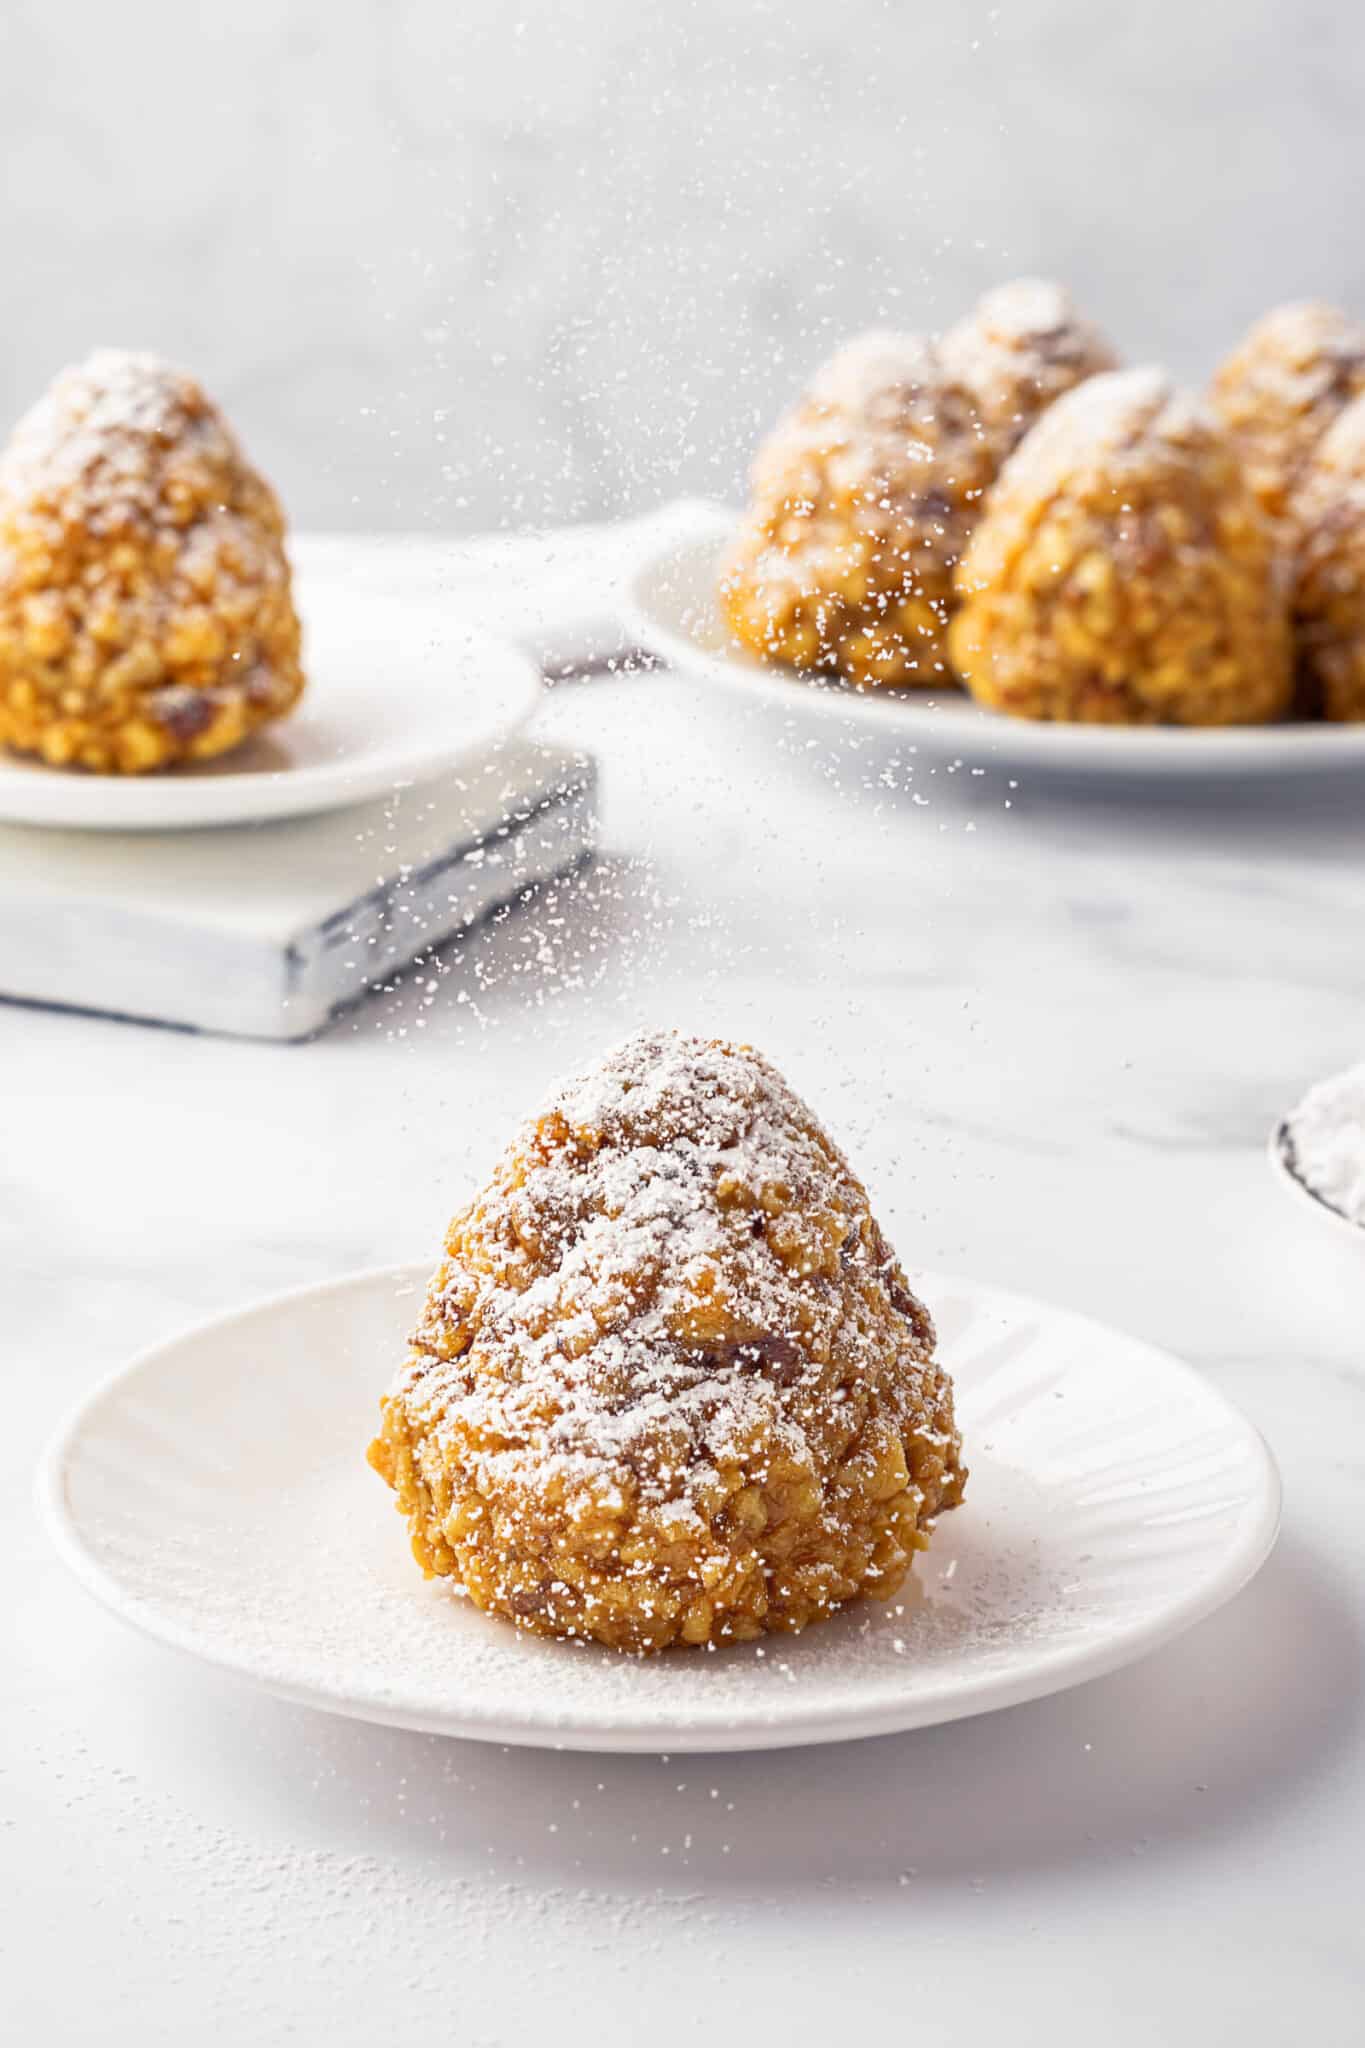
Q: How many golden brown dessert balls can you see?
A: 7